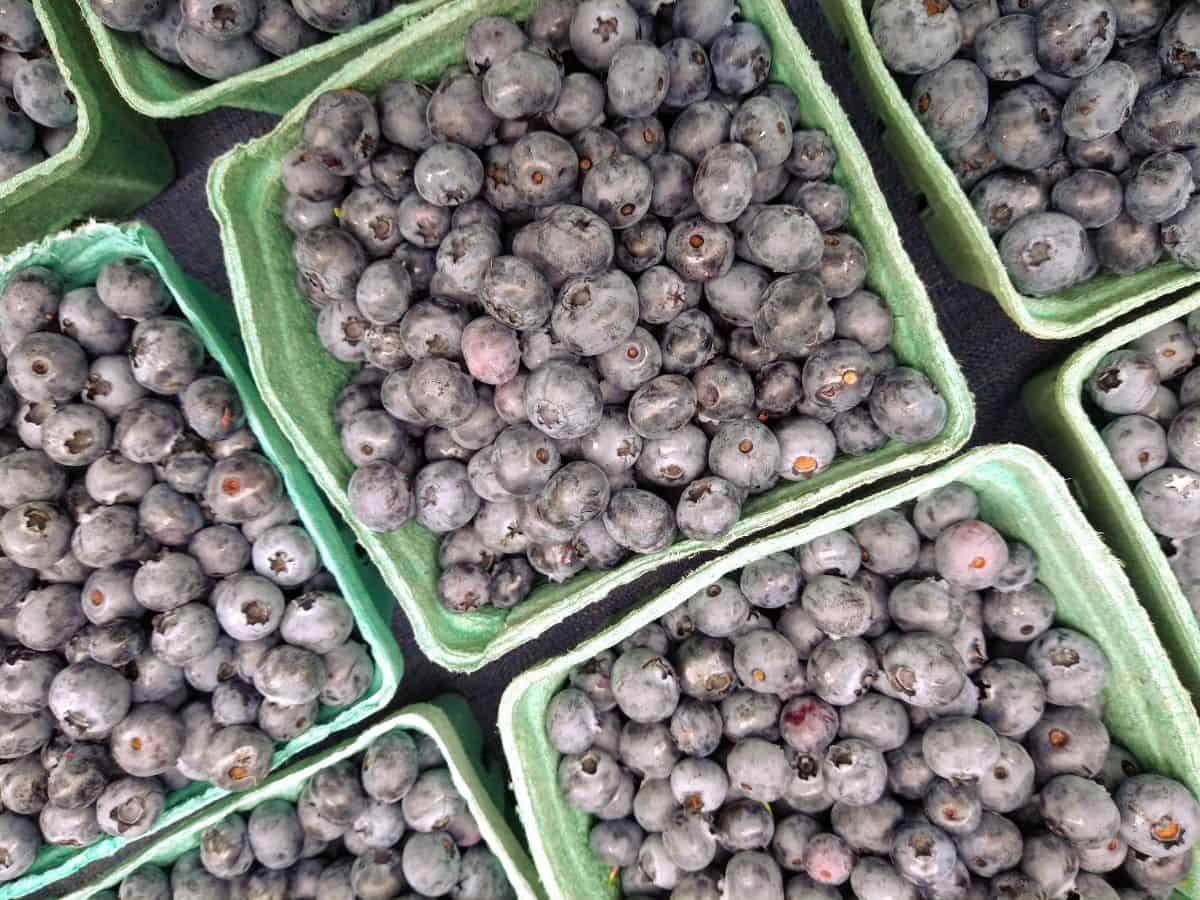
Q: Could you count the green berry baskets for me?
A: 8